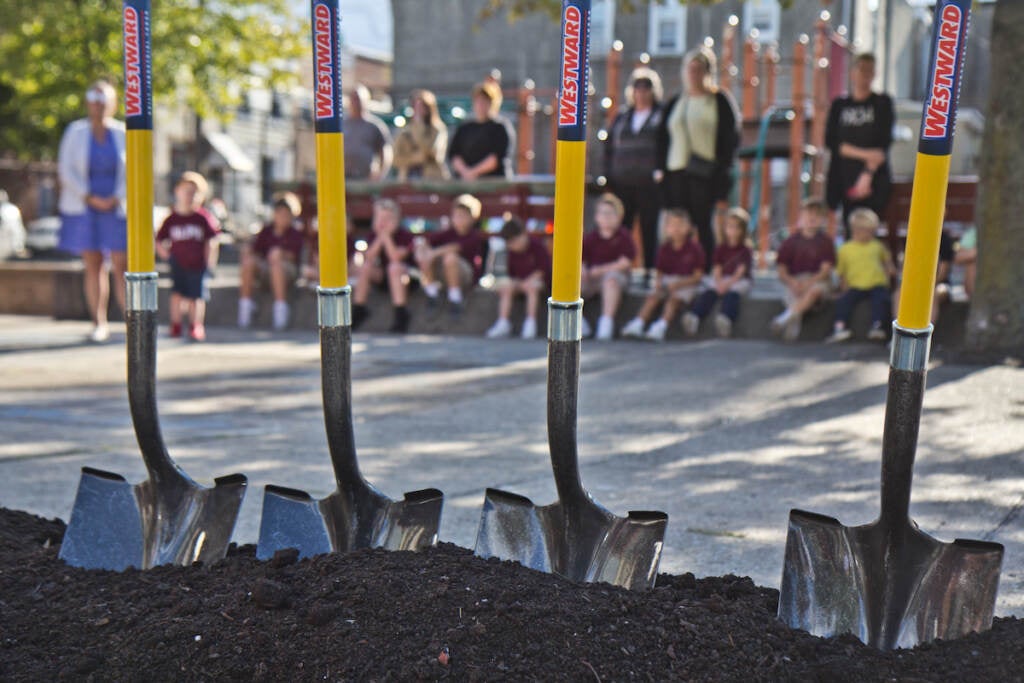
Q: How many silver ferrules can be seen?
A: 4